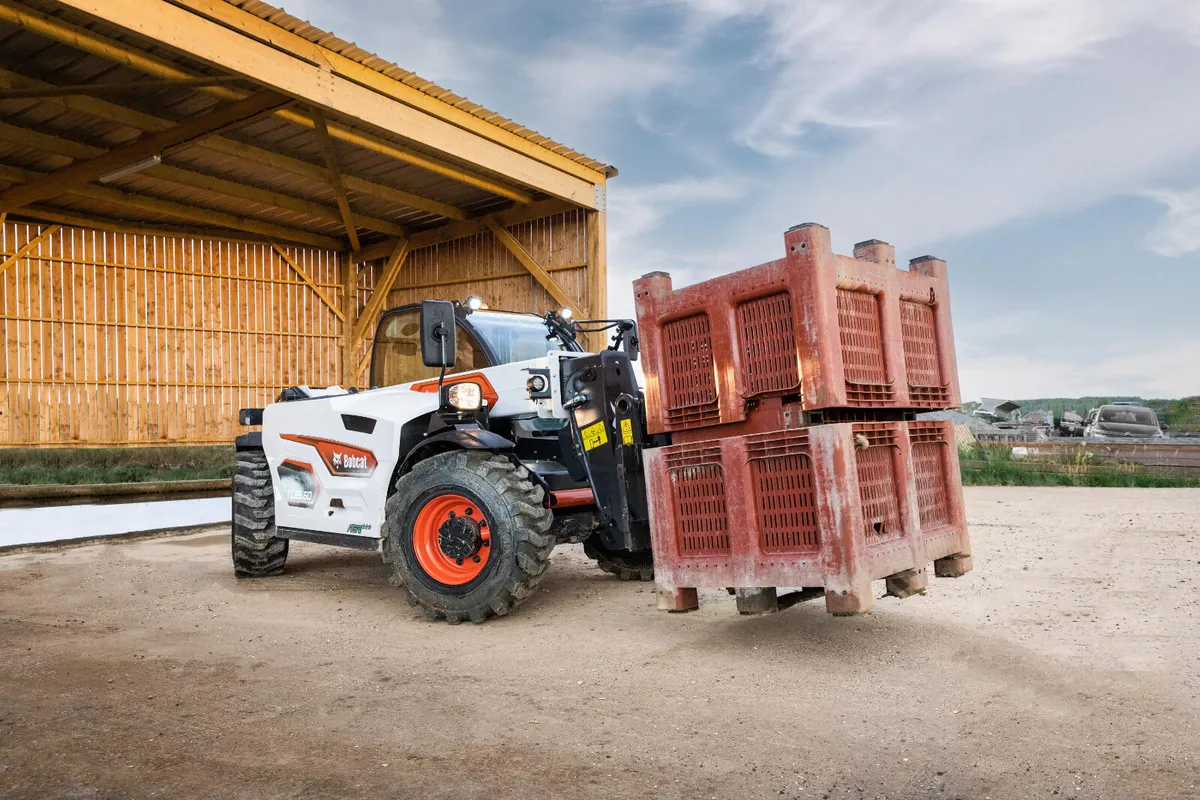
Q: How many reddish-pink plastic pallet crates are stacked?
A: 2